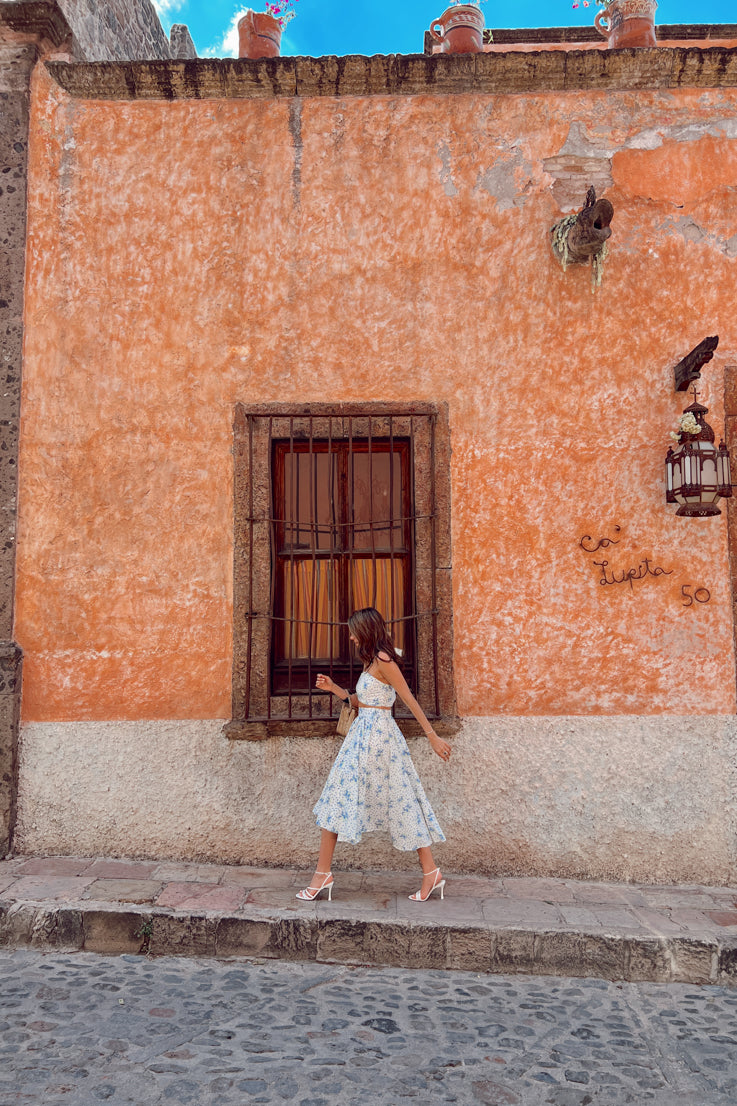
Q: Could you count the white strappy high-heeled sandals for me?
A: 2